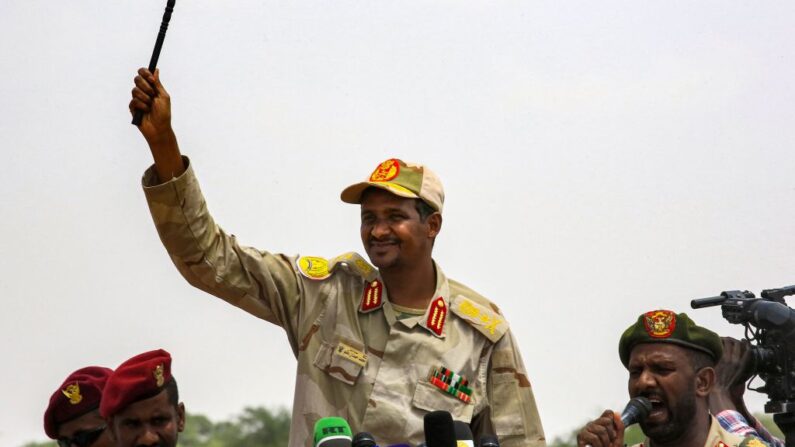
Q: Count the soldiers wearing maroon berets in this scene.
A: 2